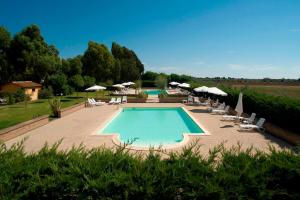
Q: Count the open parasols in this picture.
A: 8